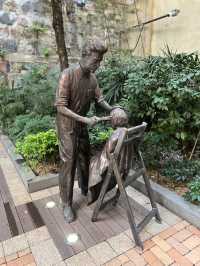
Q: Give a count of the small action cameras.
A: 0